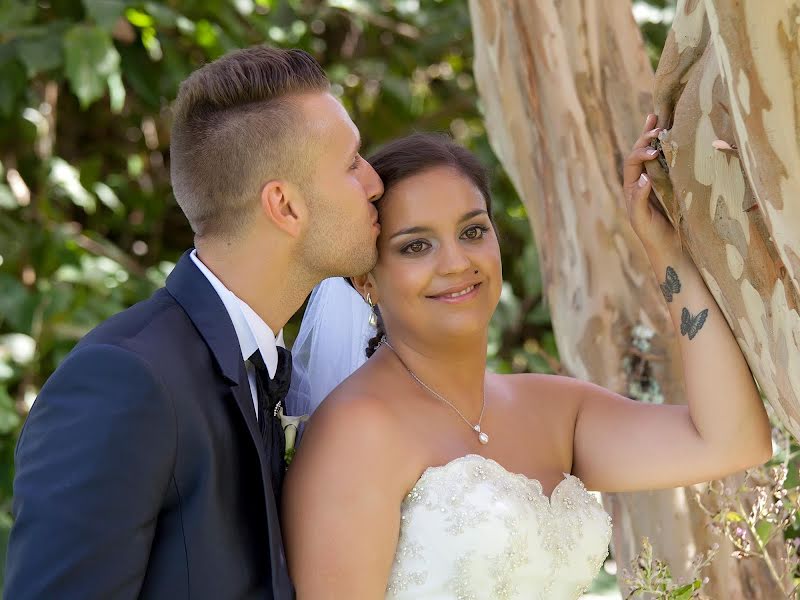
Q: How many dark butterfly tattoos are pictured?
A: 2